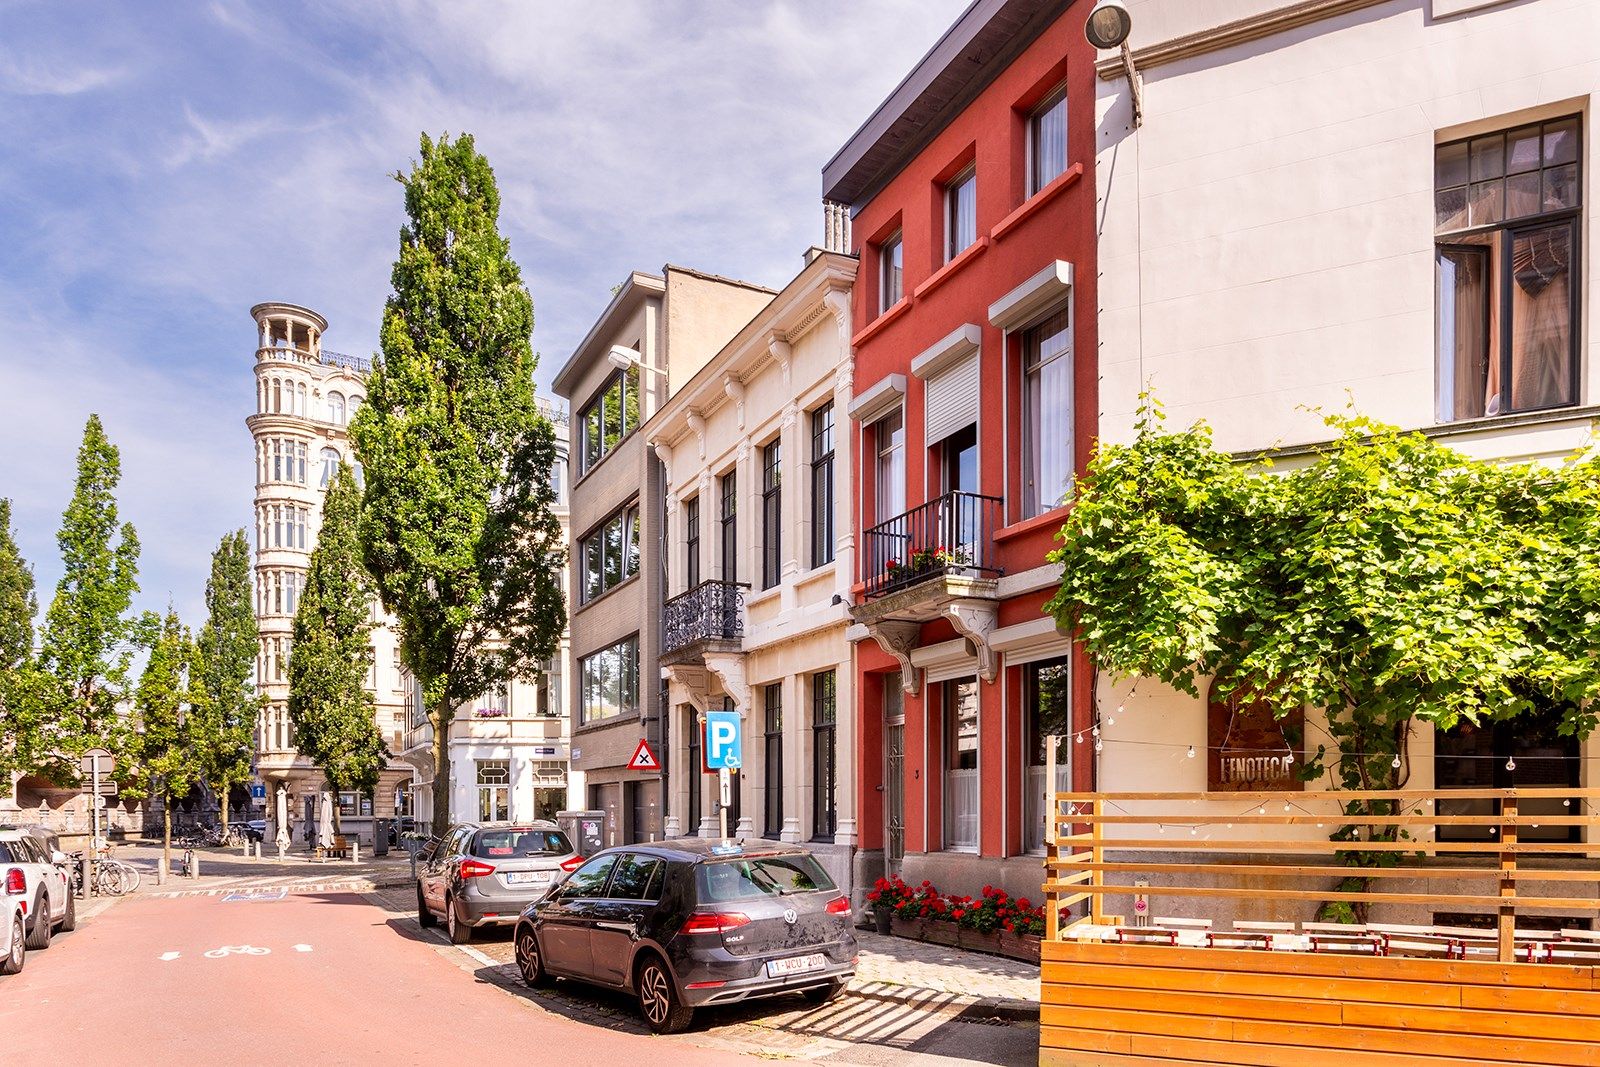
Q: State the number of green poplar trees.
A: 6